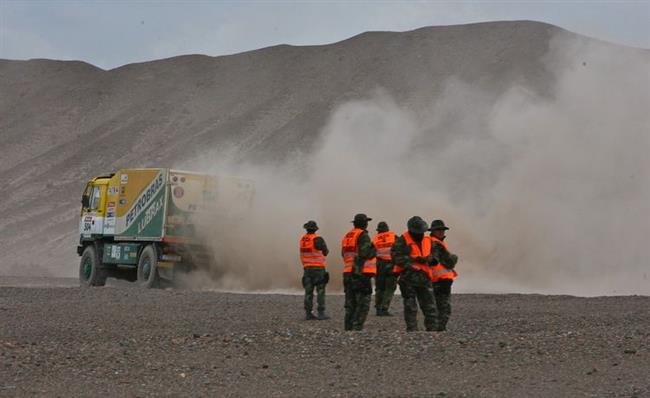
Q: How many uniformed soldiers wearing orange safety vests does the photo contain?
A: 5